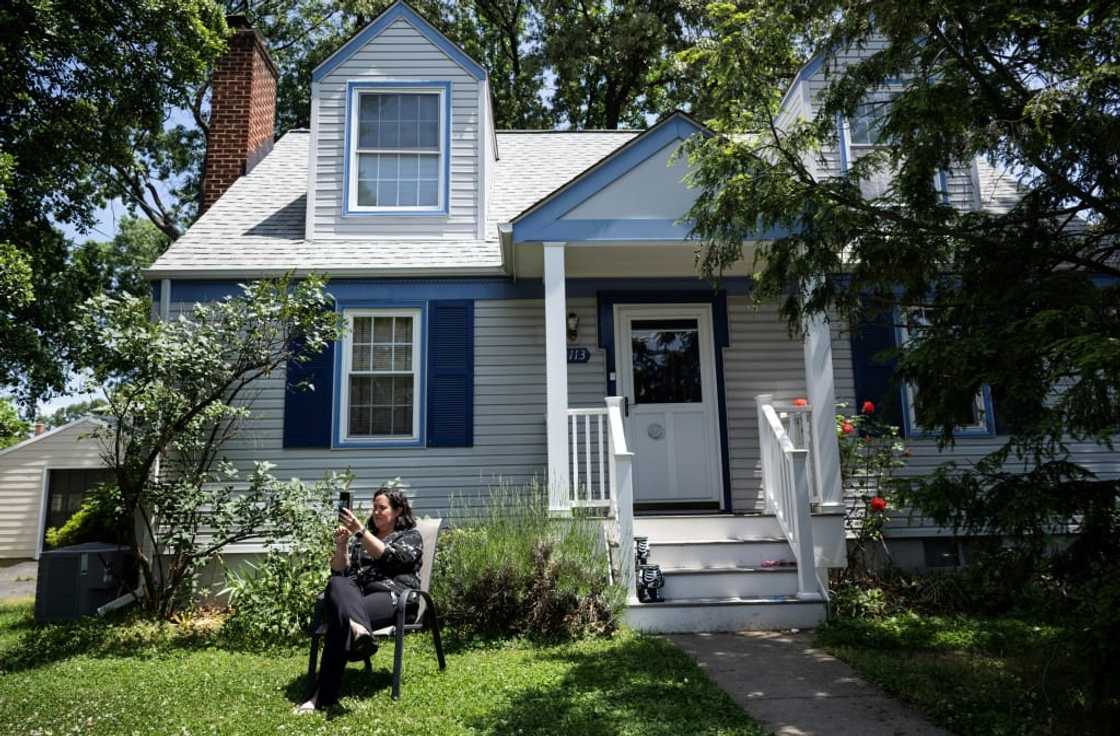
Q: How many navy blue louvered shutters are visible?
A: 3